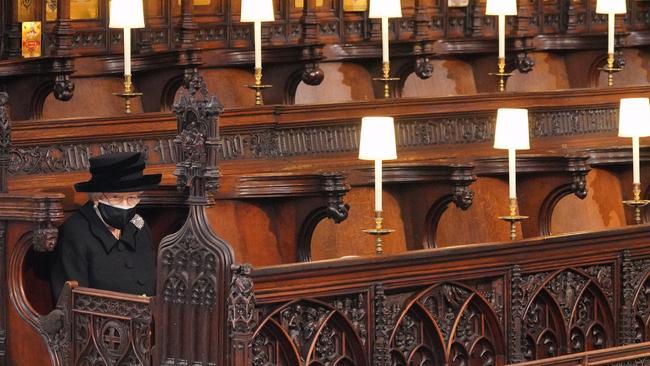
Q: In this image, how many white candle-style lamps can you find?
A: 8